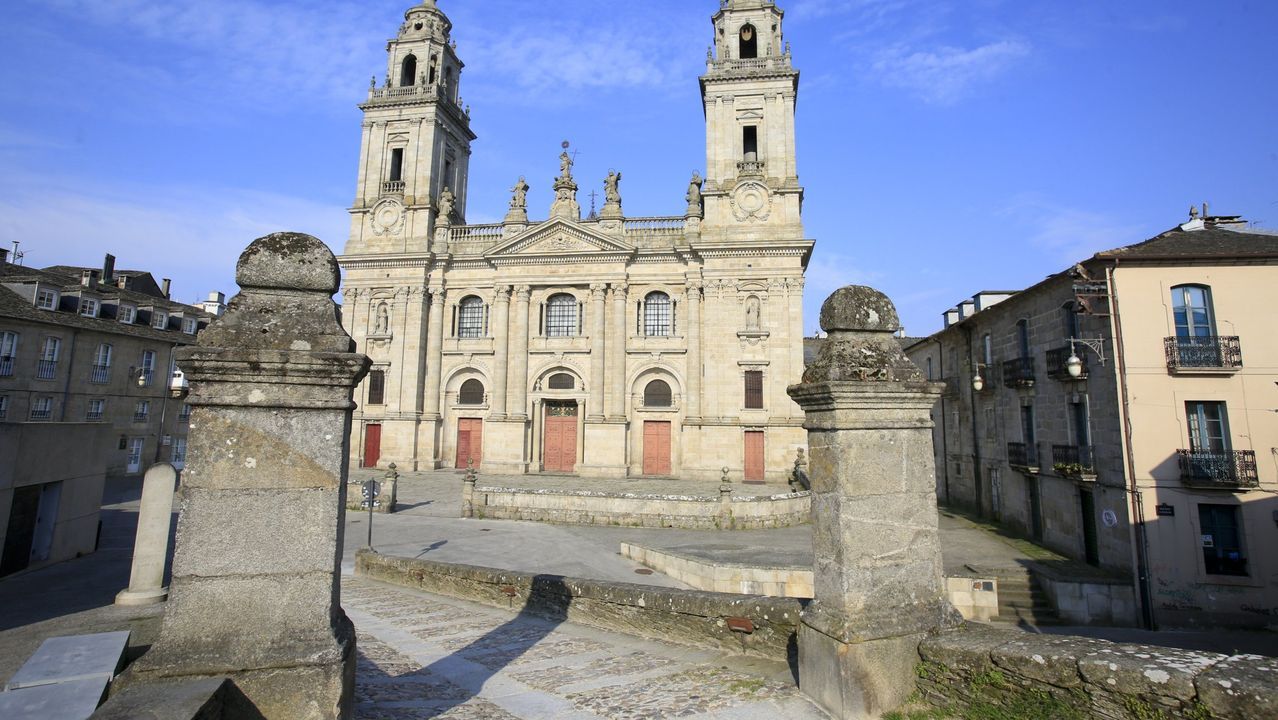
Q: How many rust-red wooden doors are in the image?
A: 5